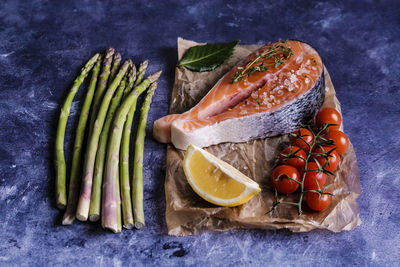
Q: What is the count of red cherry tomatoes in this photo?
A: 8